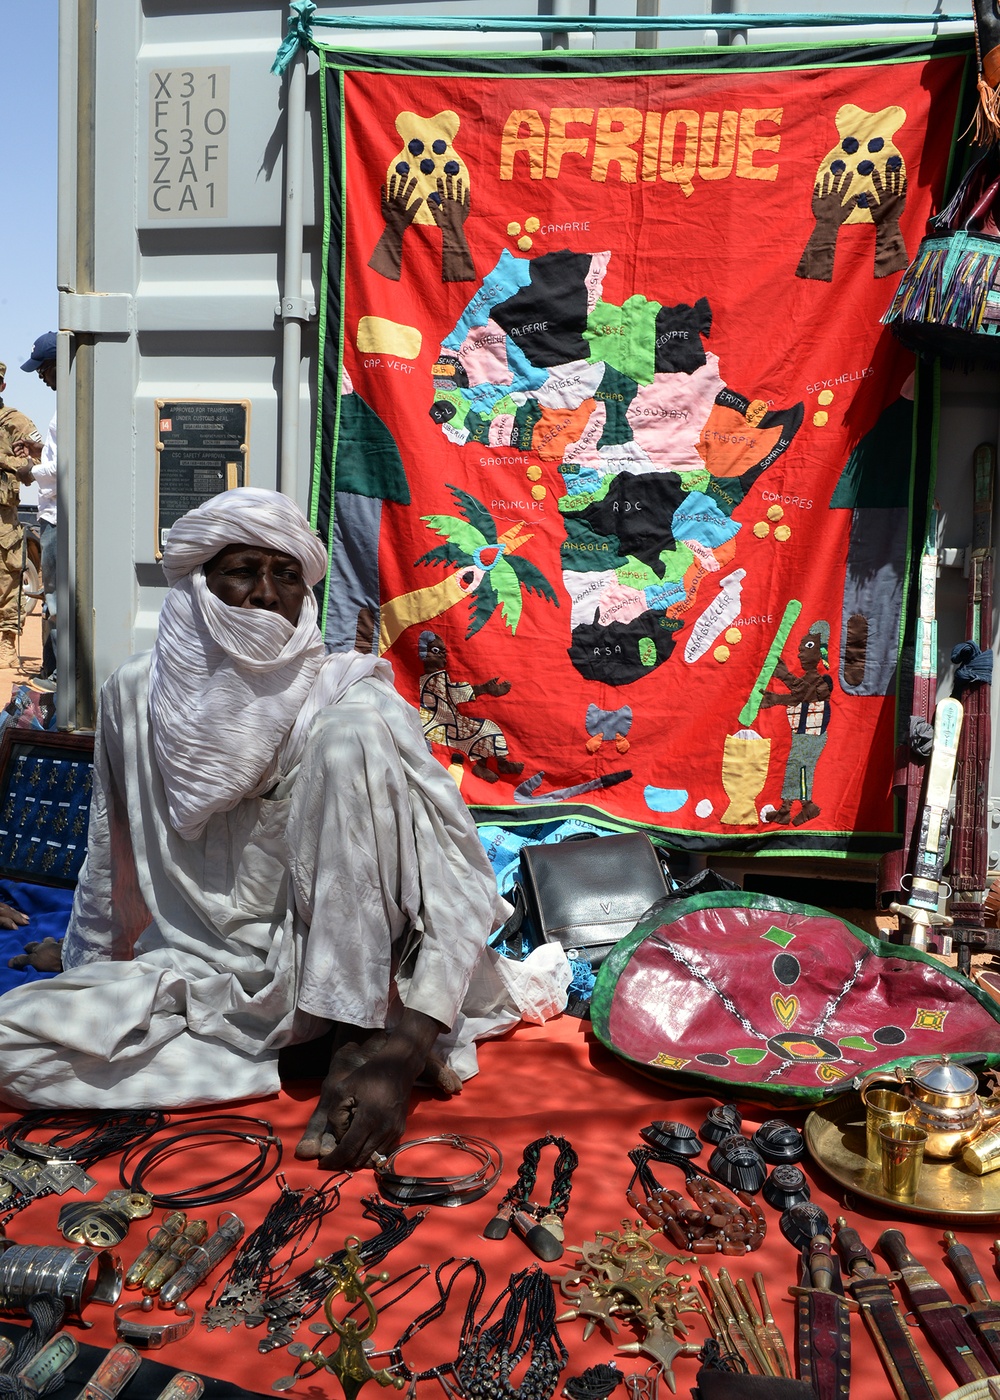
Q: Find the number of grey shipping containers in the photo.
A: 1